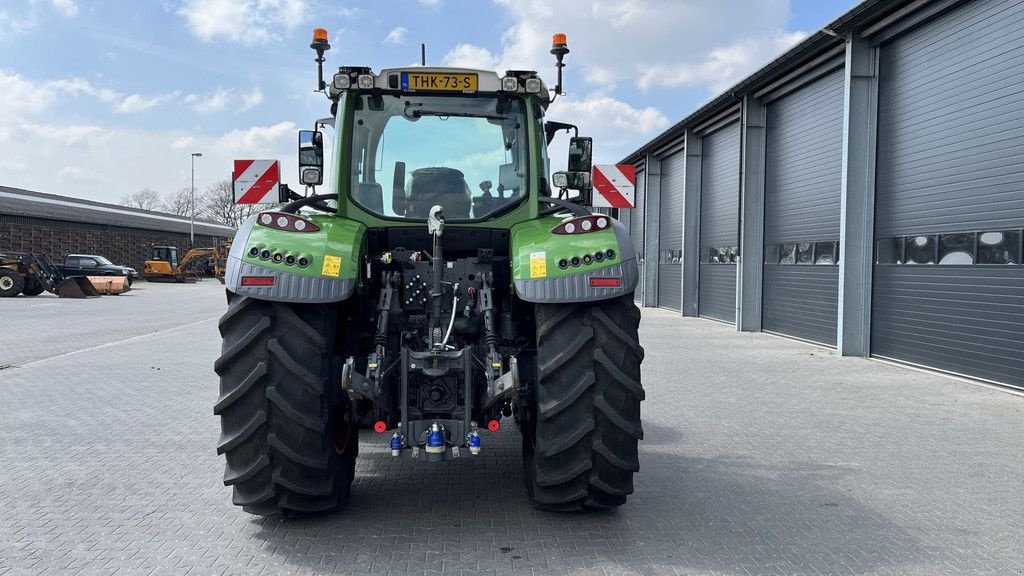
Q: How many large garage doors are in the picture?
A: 5